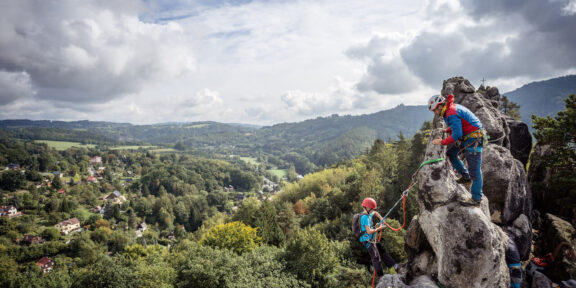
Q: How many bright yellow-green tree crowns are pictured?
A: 1